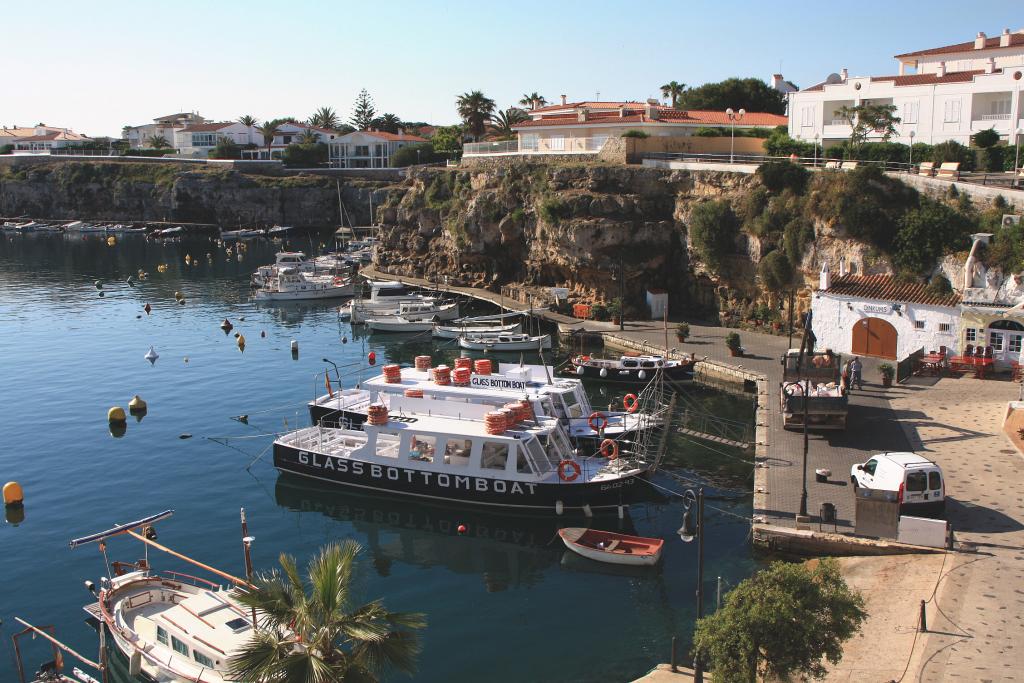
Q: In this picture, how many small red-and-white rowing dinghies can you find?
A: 1